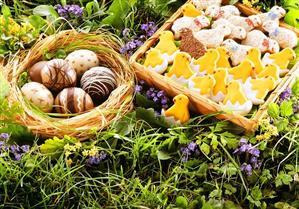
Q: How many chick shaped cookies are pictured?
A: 15